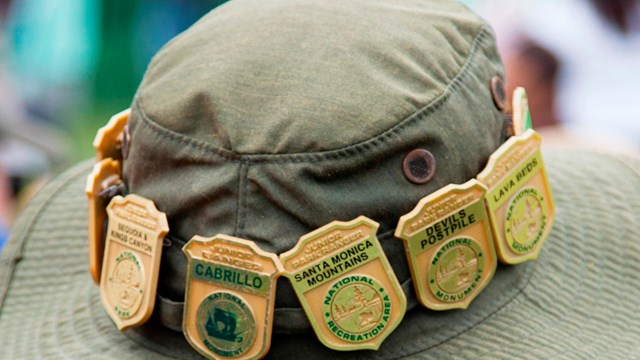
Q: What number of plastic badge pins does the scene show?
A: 8